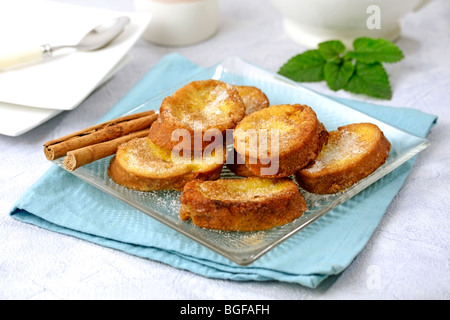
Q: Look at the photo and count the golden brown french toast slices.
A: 6